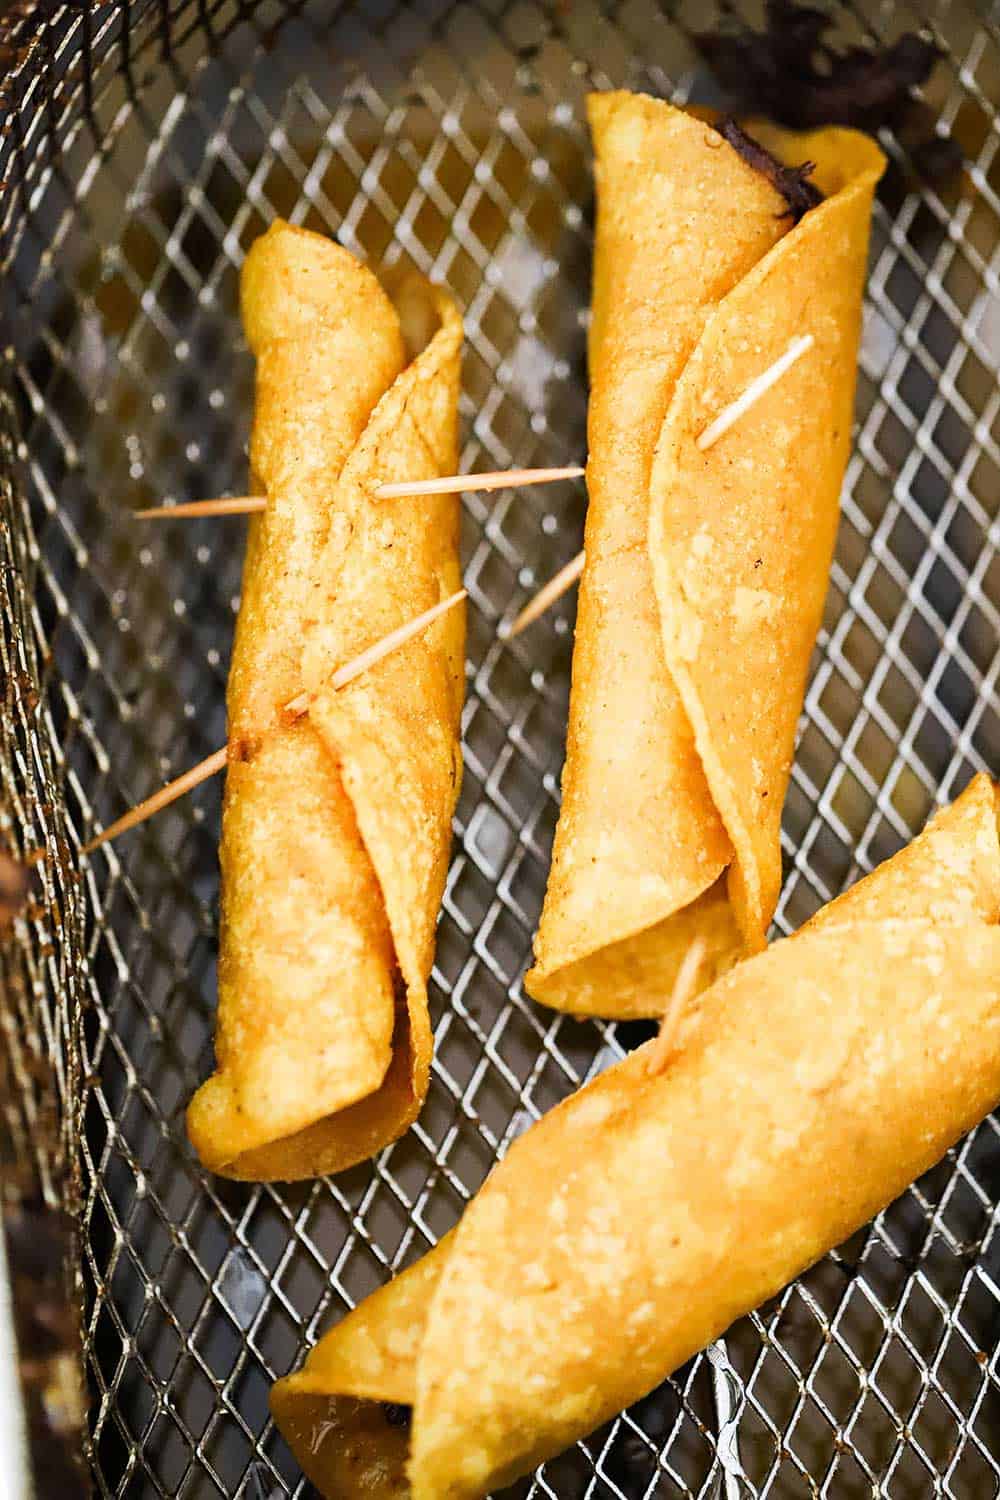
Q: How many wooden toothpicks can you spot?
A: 4